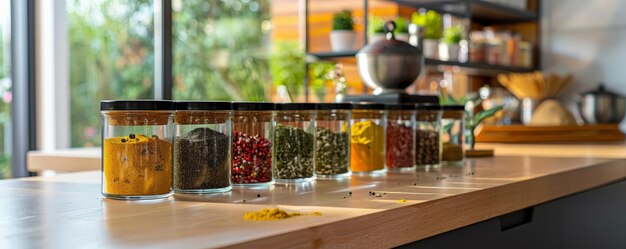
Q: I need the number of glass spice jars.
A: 9